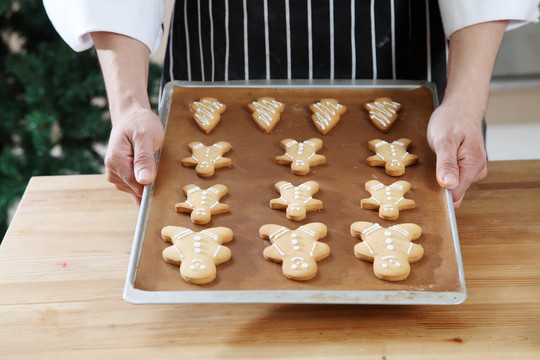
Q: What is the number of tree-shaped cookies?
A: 4